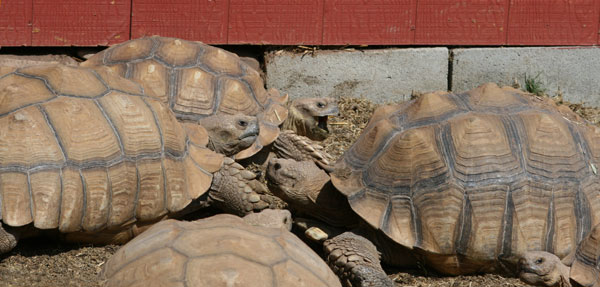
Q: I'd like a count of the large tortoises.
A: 5